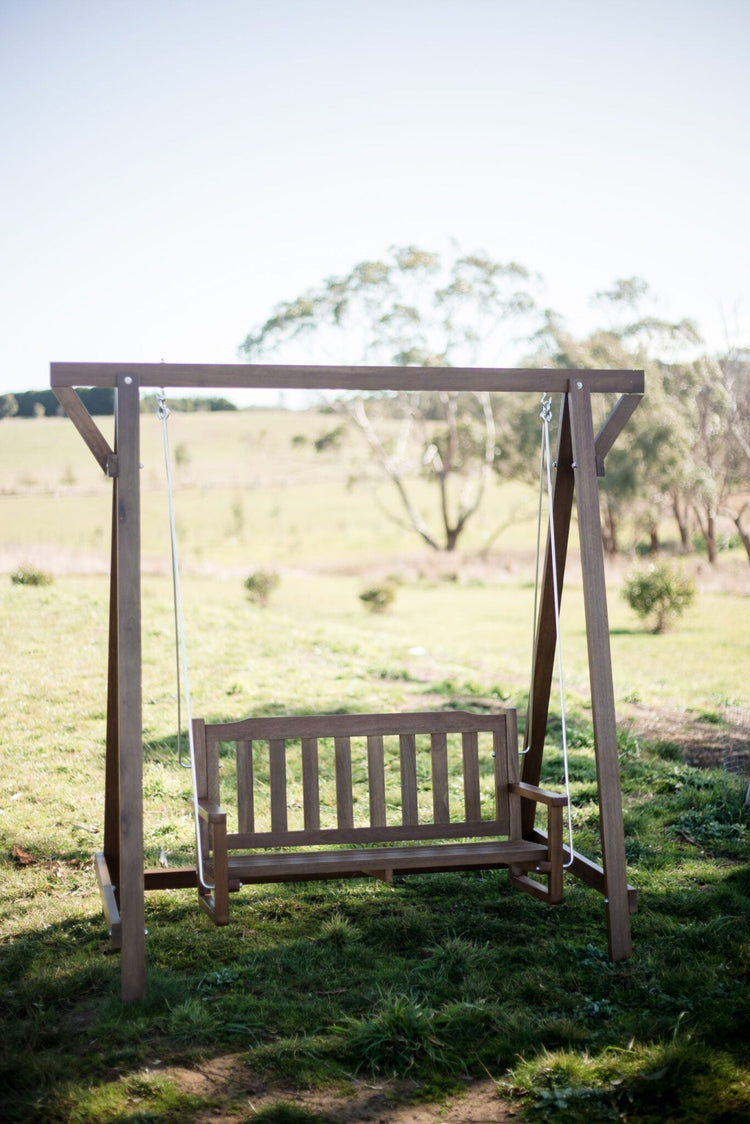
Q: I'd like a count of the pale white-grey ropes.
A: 4